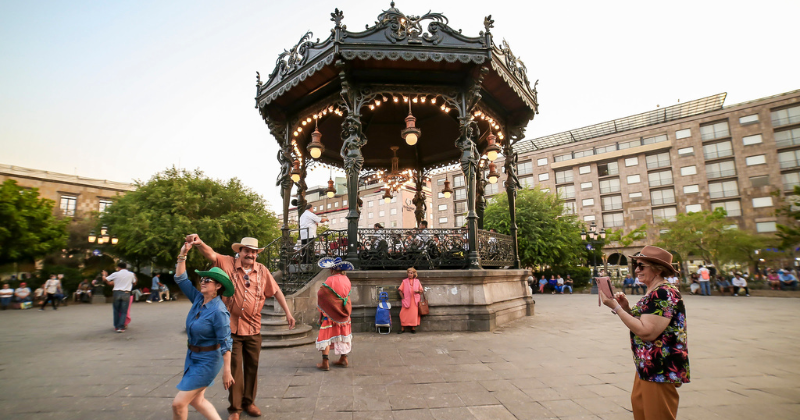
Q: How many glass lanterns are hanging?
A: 8